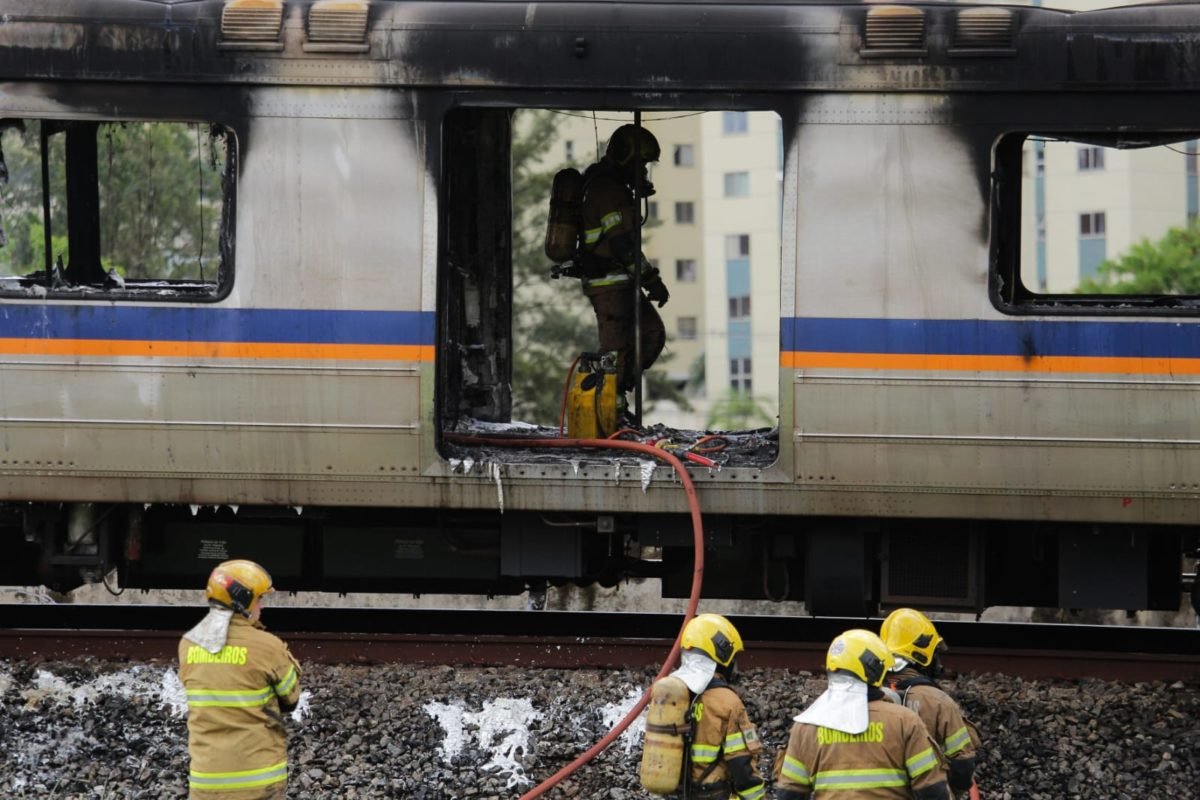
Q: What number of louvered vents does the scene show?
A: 4